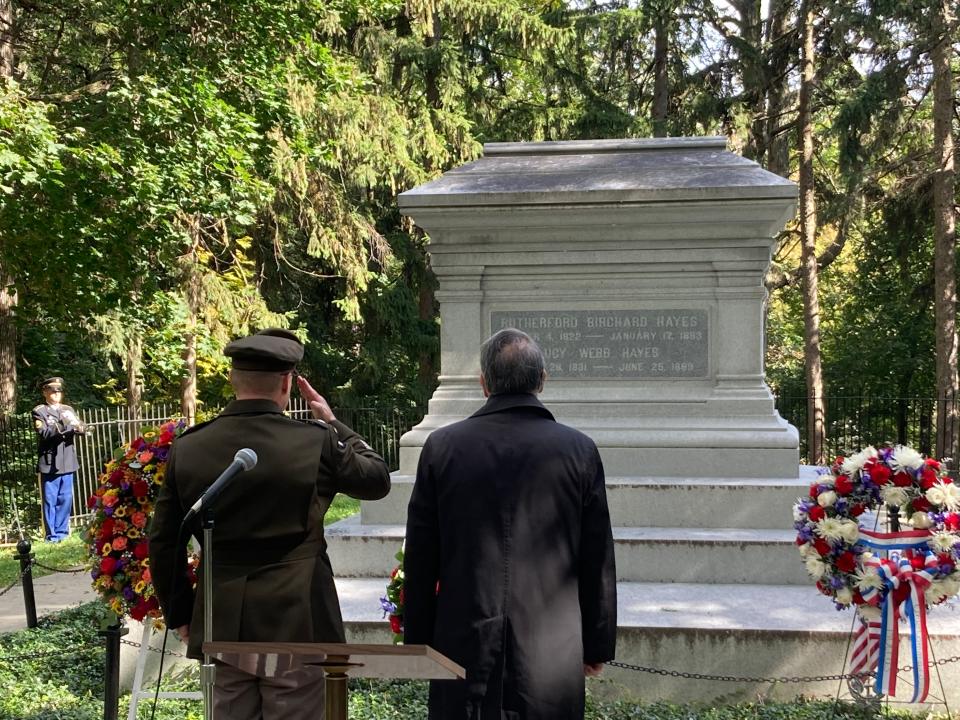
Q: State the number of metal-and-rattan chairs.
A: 0